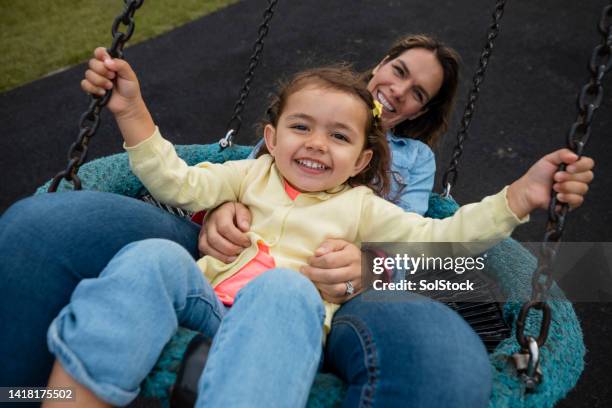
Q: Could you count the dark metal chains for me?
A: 4